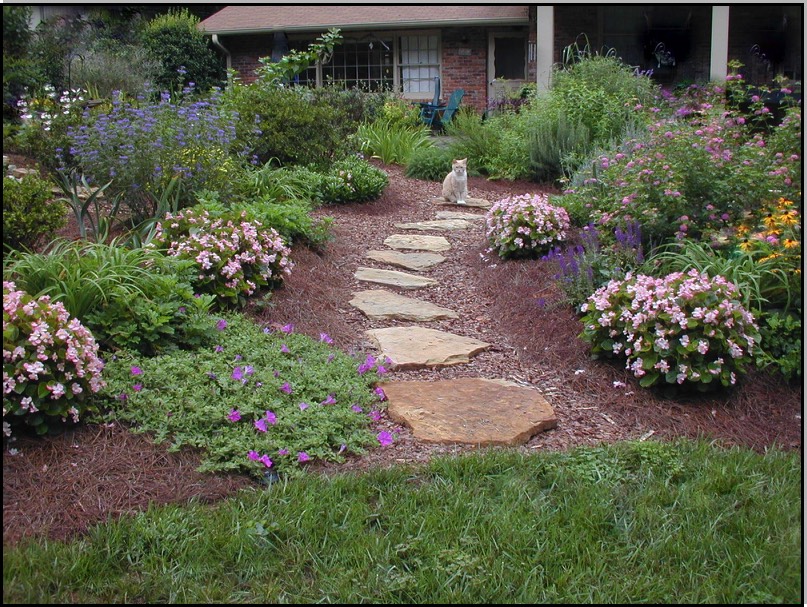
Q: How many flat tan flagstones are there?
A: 9